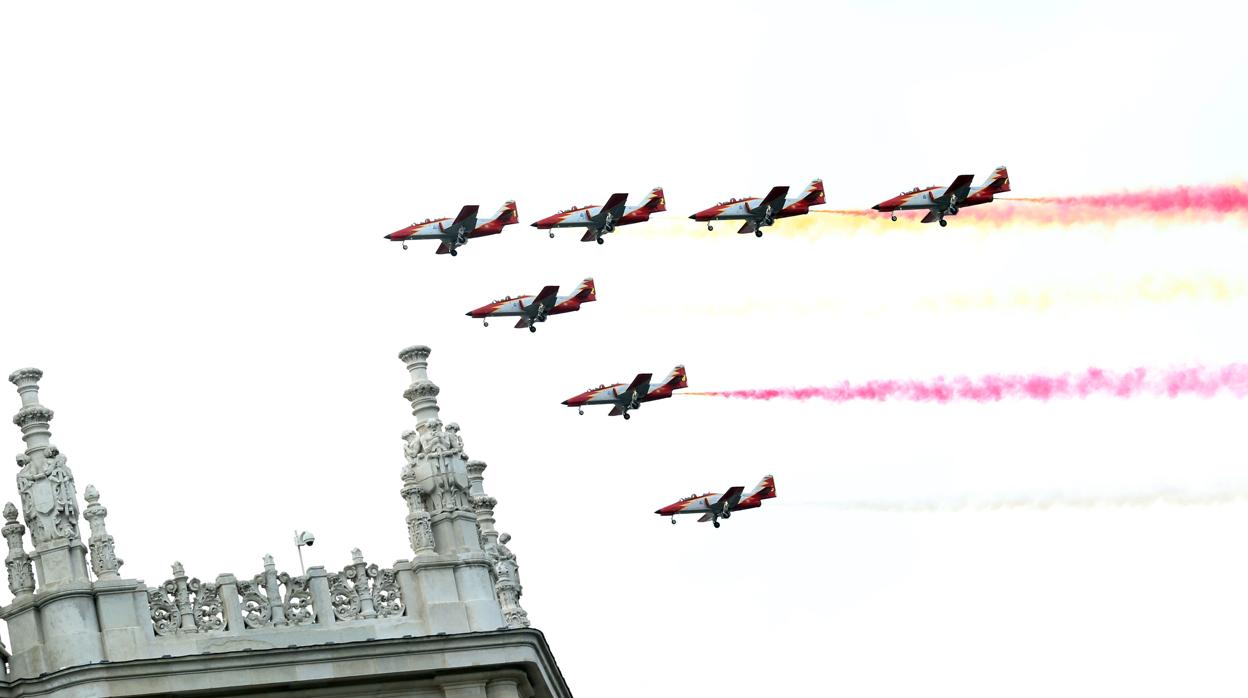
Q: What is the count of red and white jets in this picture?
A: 7